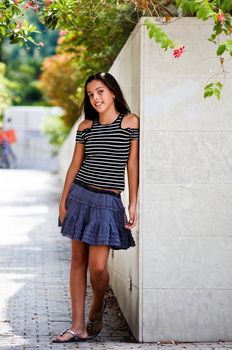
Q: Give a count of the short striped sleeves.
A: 2